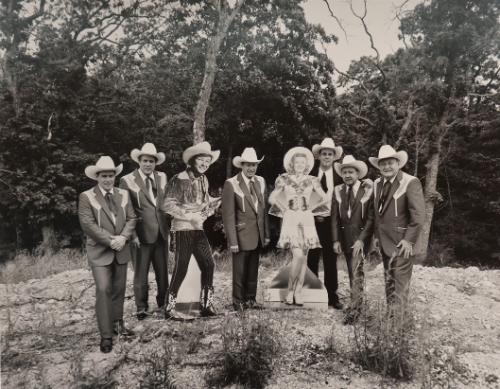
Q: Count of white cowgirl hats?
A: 1